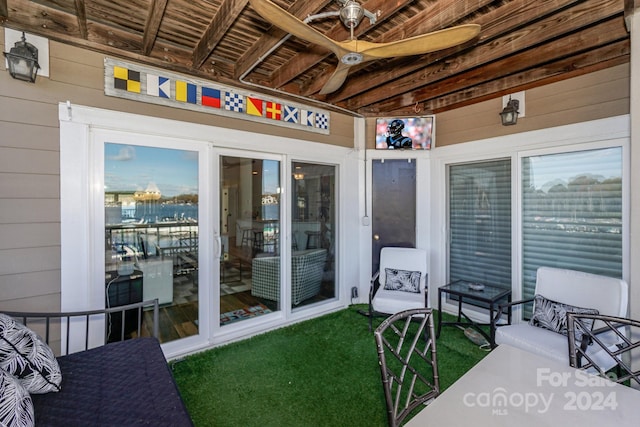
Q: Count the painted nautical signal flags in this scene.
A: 10